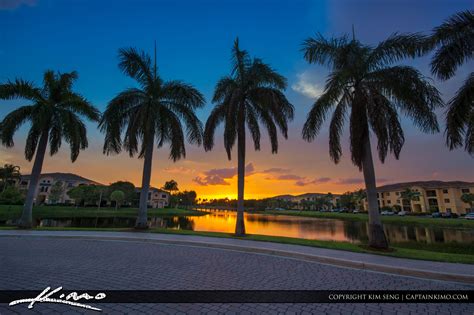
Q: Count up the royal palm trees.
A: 5